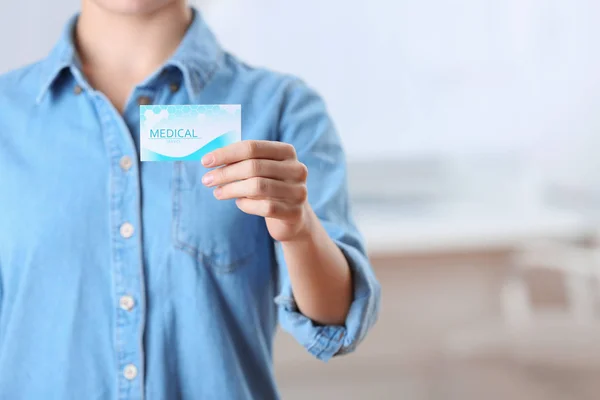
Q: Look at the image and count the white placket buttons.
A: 4